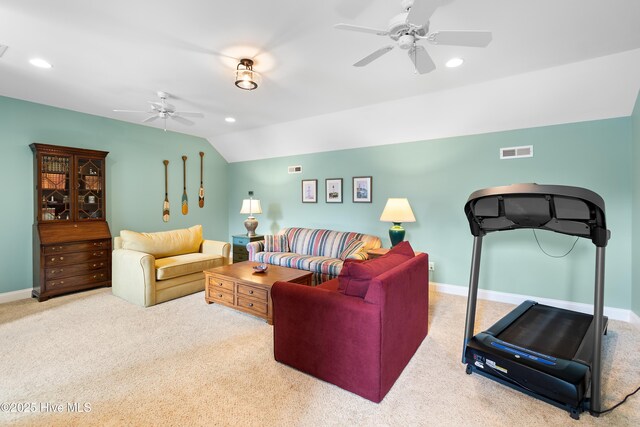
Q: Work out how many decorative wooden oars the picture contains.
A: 3